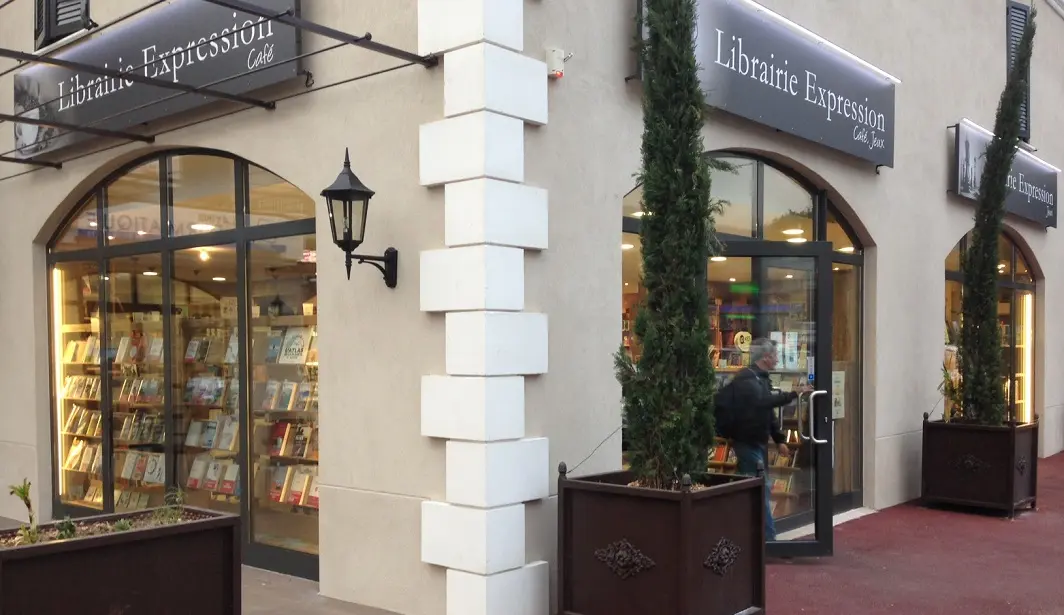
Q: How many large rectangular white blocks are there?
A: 10